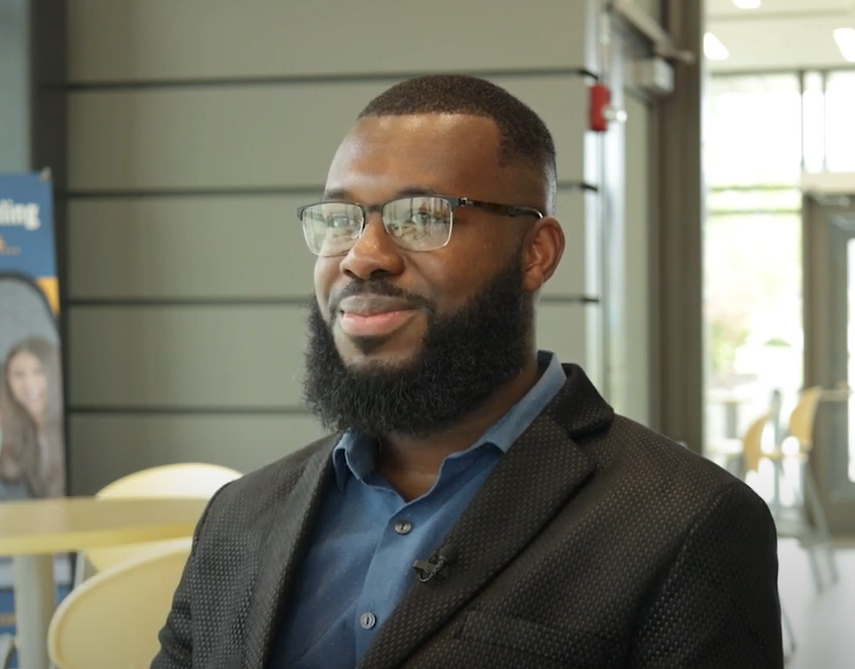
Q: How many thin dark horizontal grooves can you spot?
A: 4